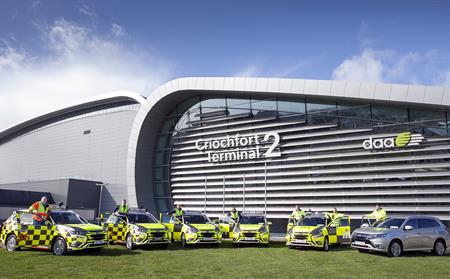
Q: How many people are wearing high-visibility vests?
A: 7